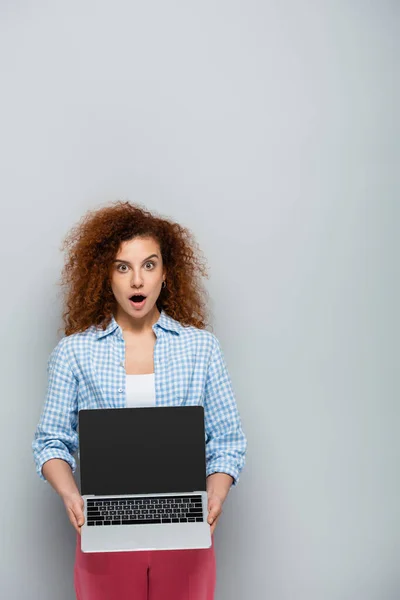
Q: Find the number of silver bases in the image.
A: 1